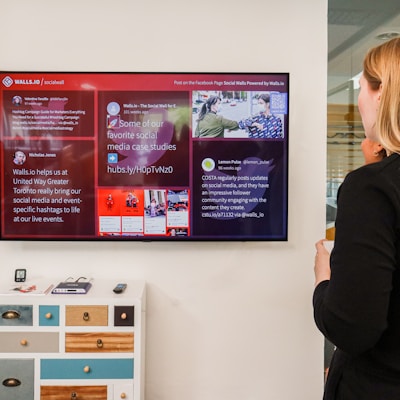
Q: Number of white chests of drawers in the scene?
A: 1